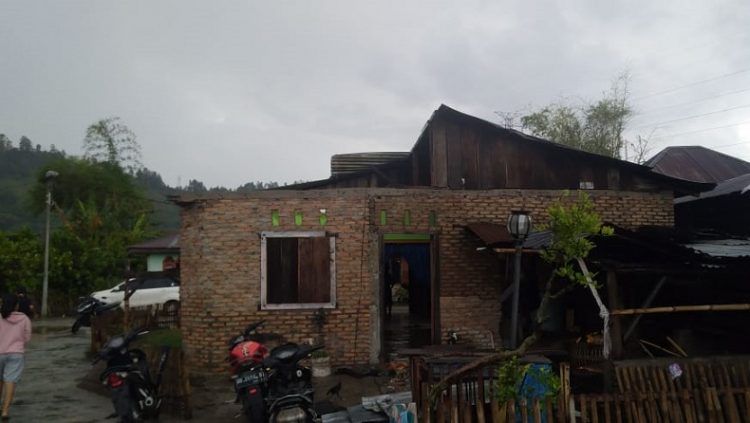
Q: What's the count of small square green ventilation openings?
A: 6